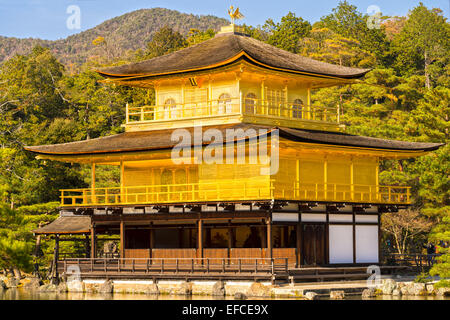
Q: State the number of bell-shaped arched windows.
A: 4